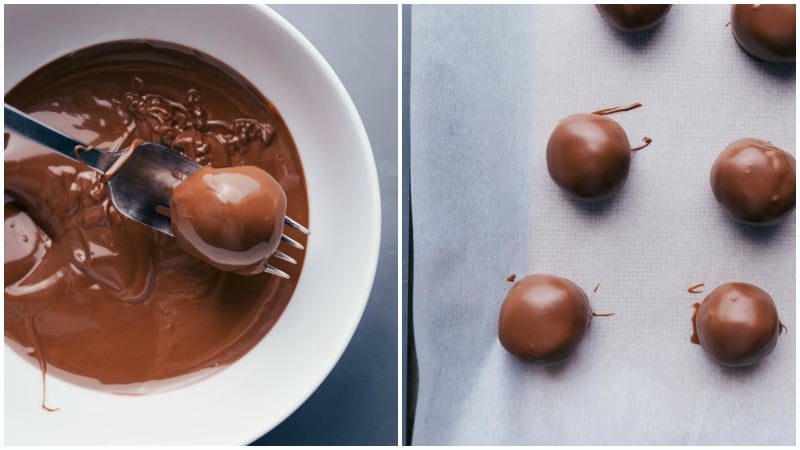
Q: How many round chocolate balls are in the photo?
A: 7